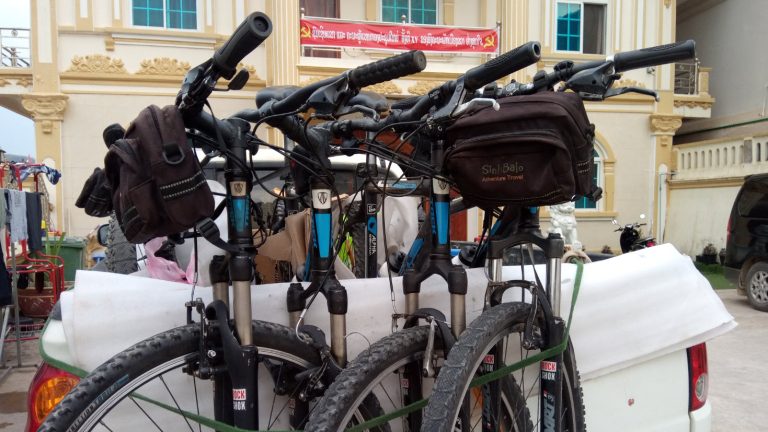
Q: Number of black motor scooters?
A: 1